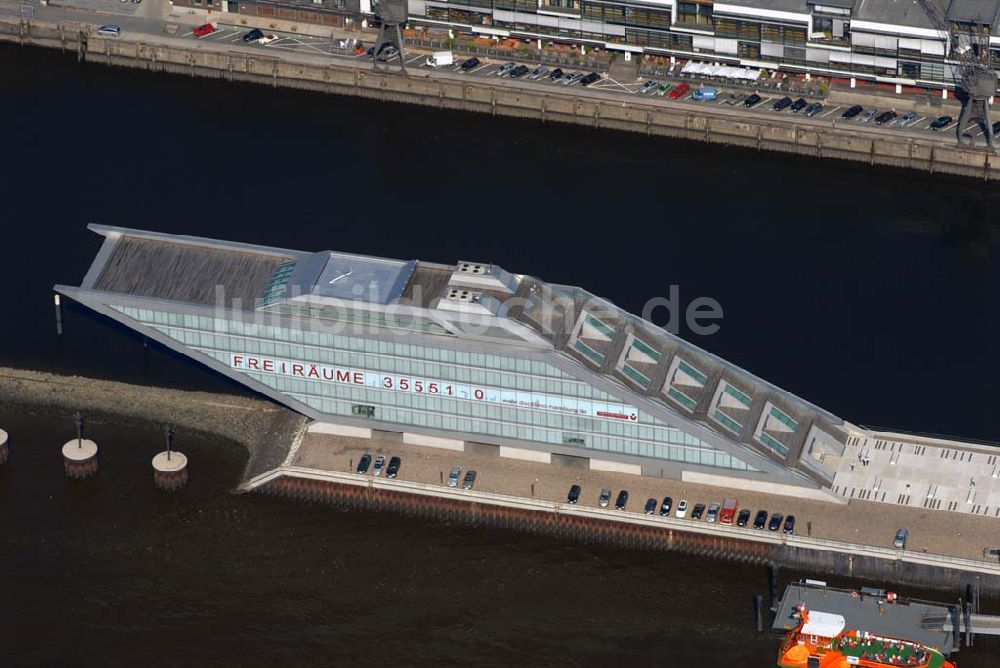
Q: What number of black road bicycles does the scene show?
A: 0